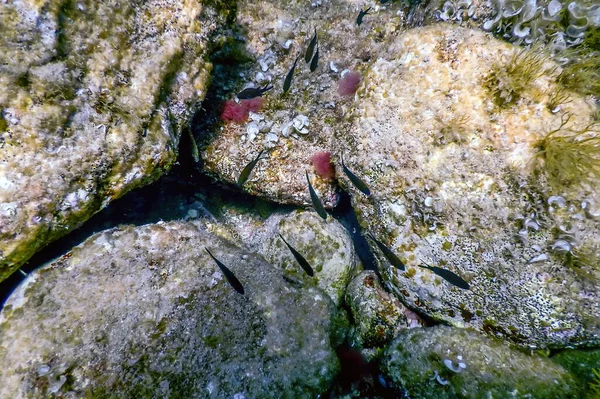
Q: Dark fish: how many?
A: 13